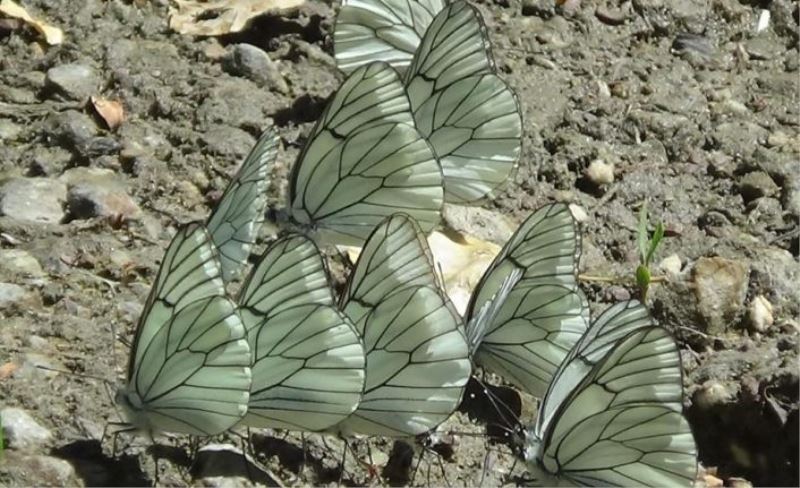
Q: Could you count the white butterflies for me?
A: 9